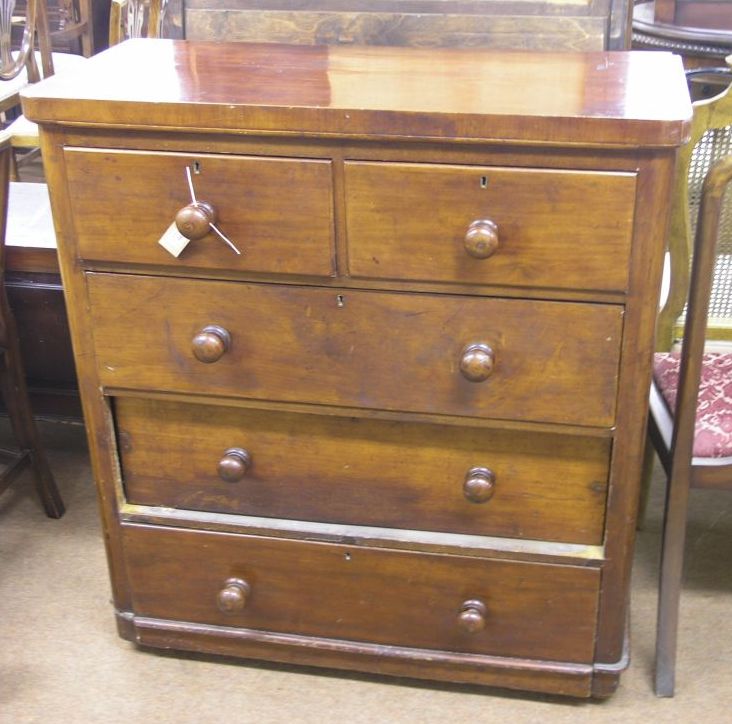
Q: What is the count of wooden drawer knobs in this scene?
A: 8